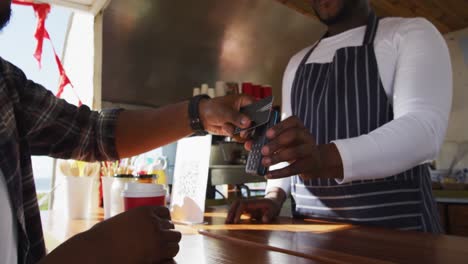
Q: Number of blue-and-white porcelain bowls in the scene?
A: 0